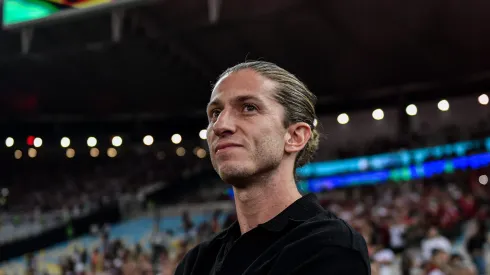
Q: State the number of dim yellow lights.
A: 7